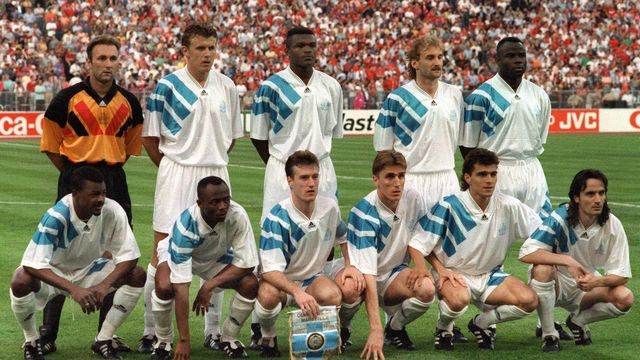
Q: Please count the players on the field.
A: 11